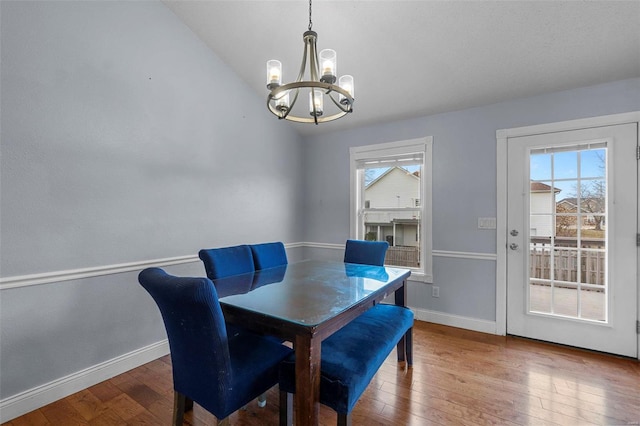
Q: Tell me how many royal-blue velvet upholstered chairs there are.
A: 4